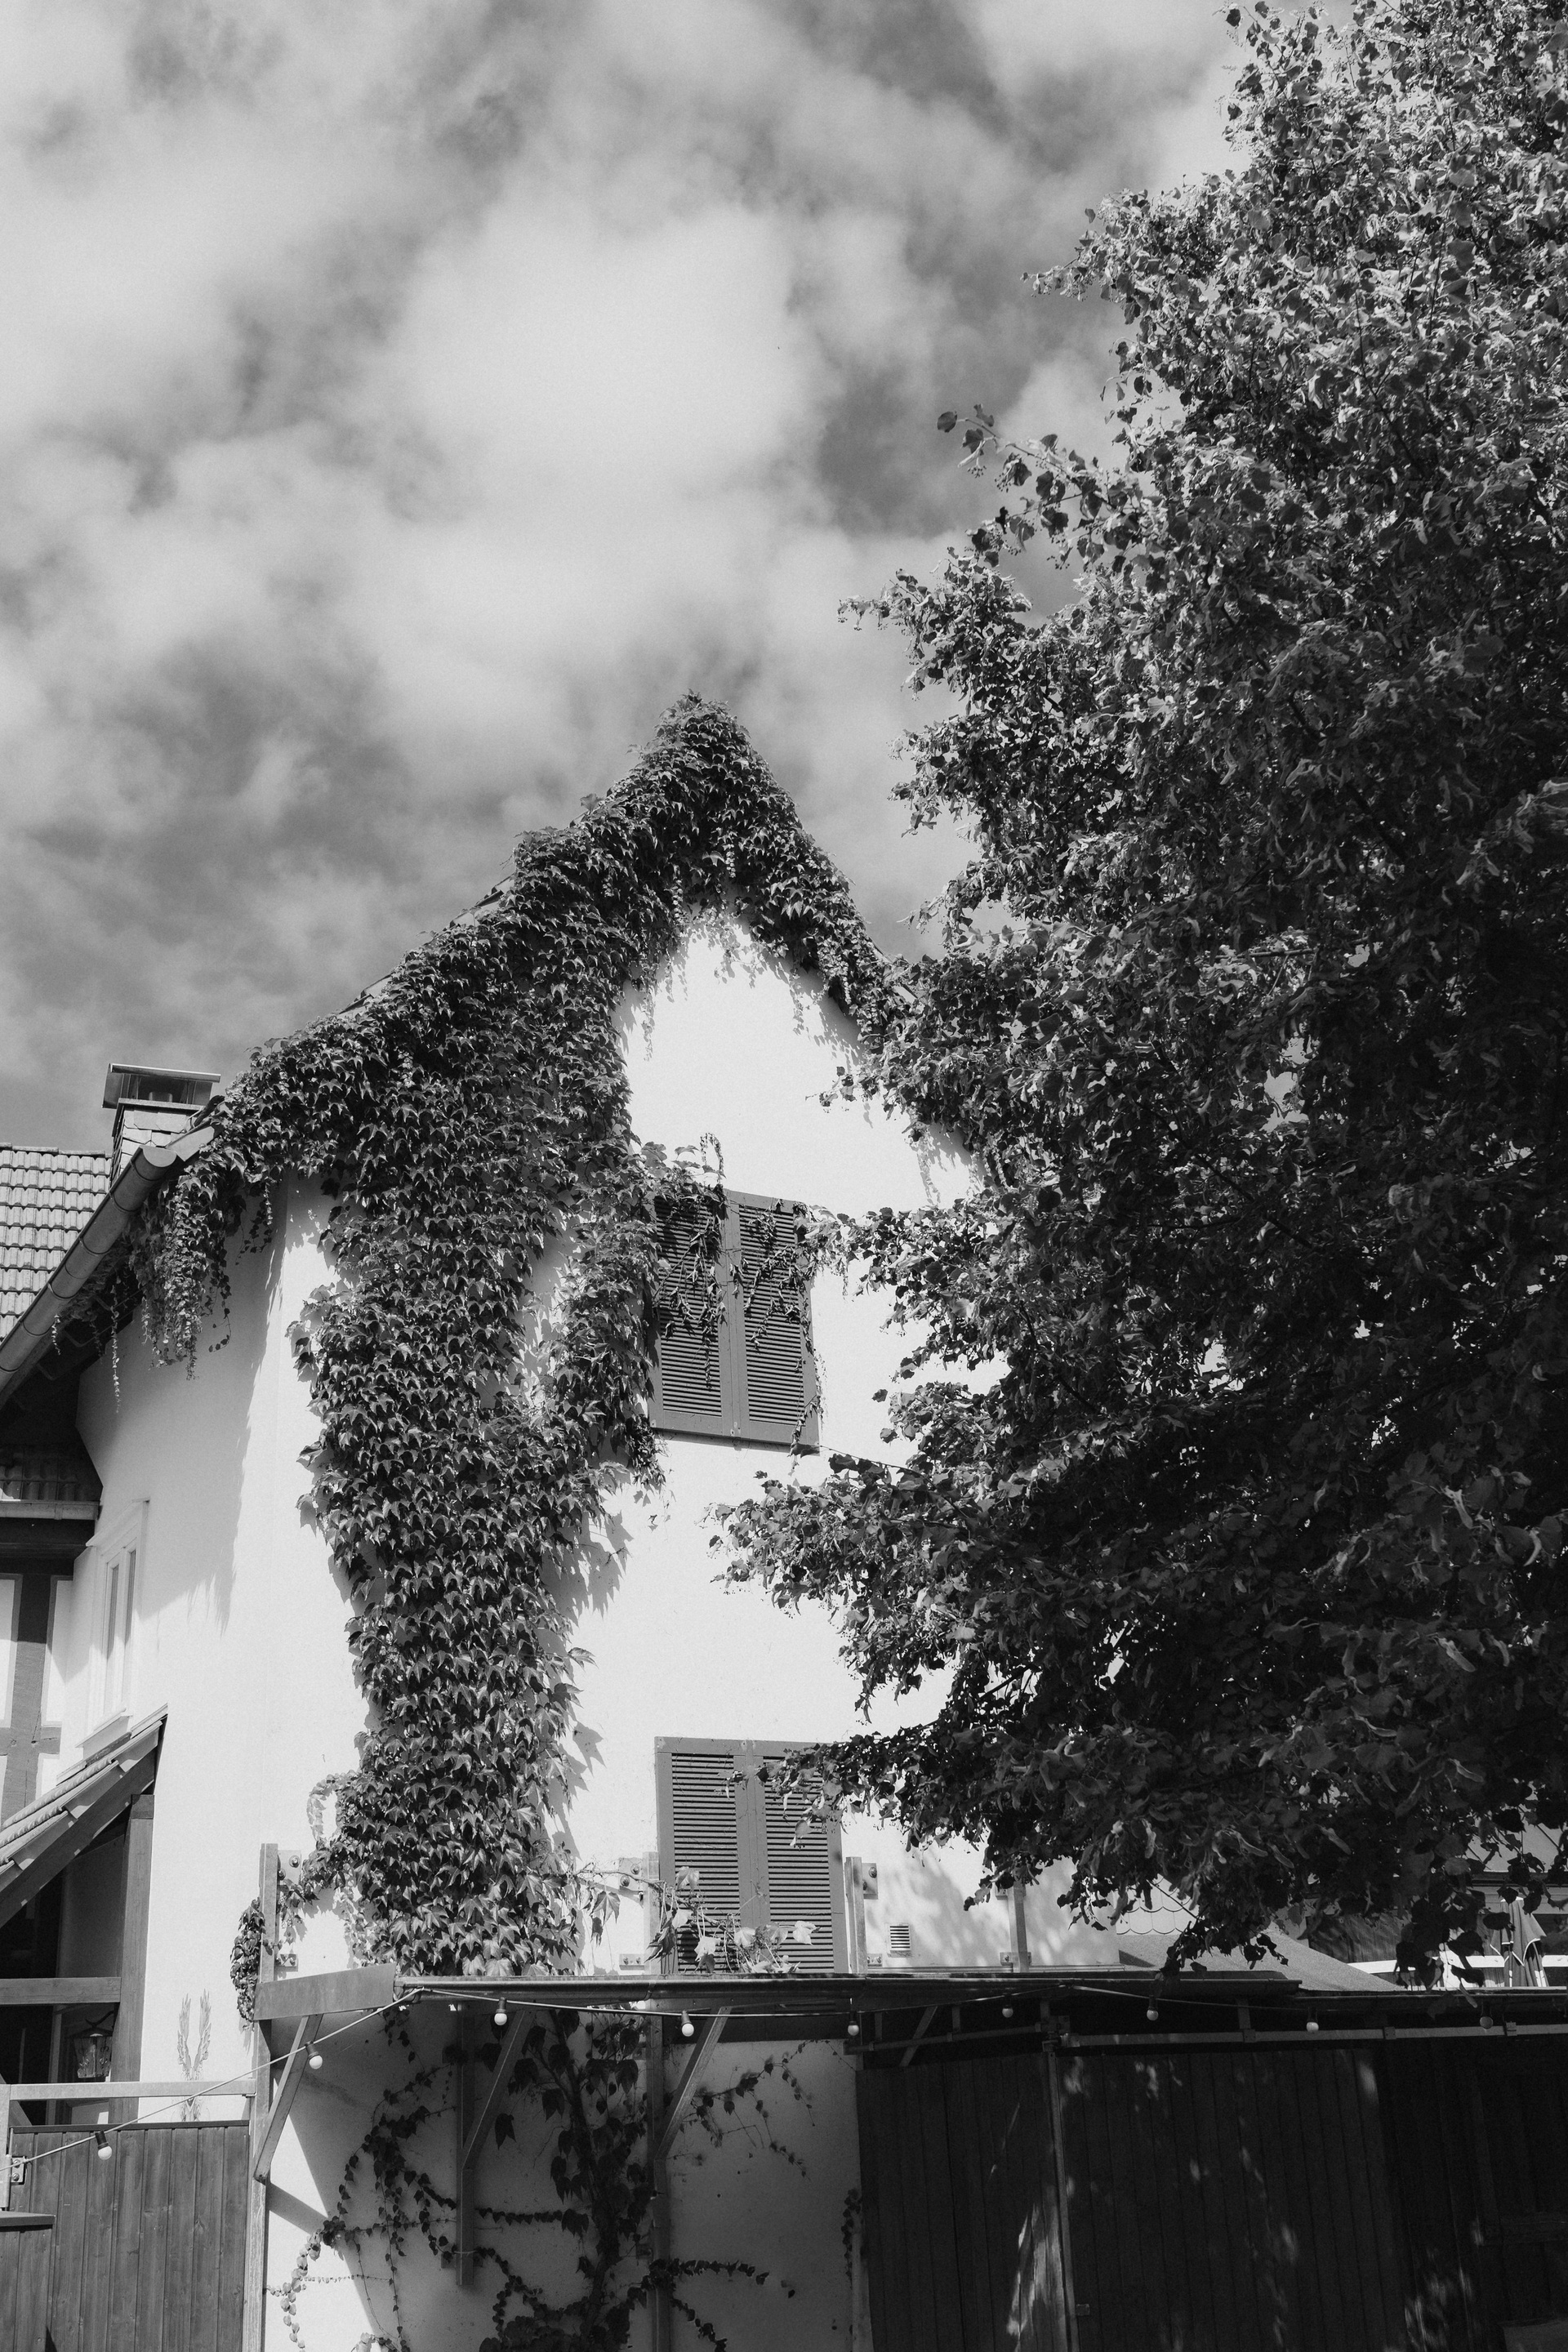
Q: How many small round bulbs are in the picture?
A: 9